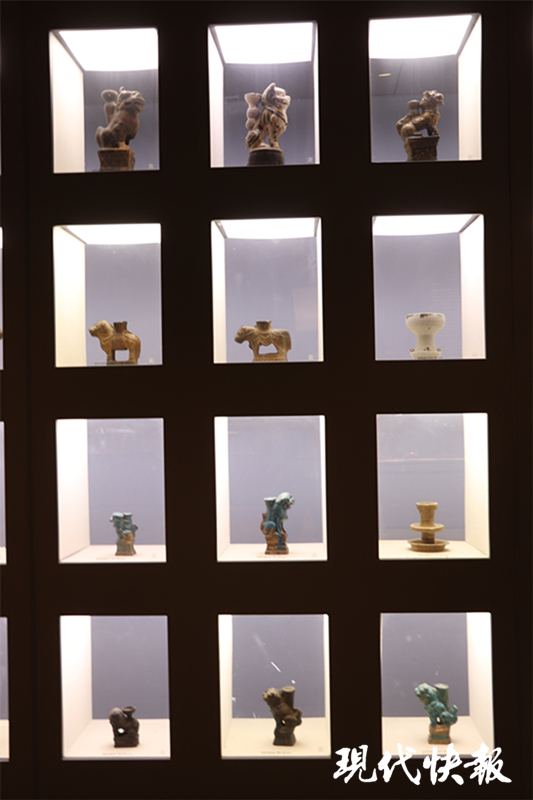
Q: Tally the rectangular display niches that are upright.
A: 12